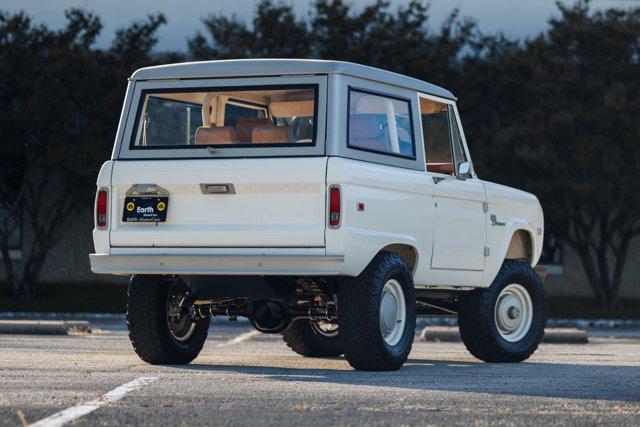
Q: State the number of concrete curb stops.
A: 2